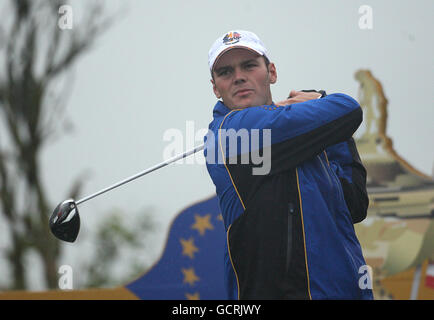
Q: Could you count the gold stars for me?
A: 5